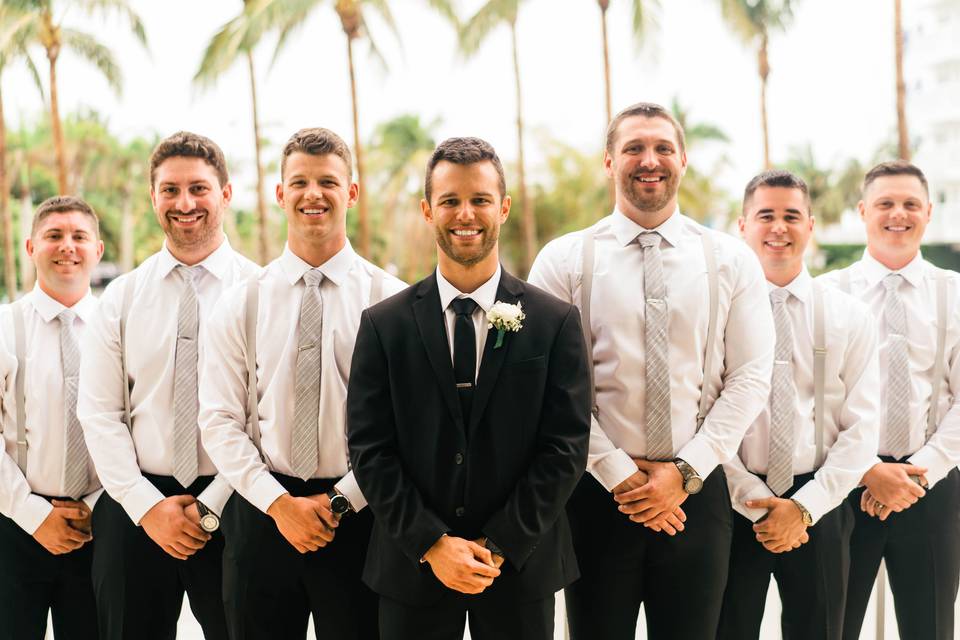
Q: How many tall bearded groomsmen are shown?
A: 2